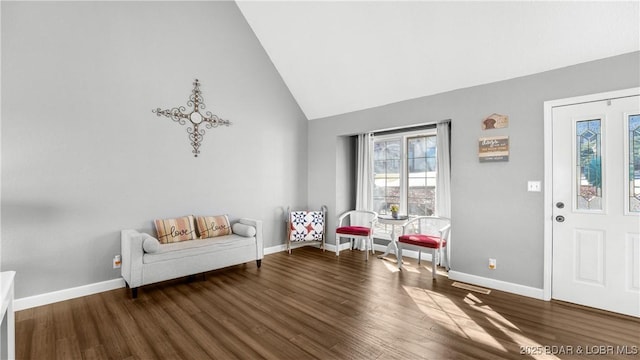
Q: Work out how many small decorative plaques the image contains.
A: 2